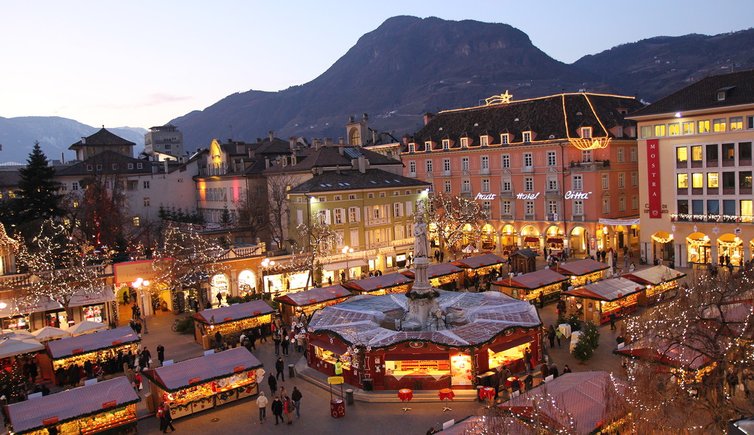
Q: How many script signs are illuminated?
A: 3